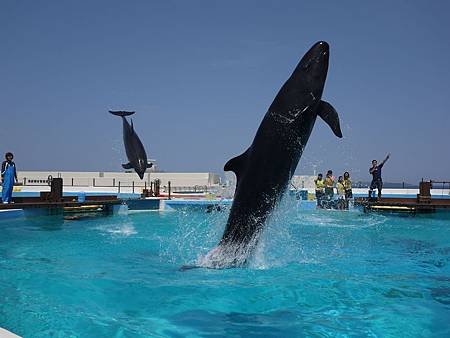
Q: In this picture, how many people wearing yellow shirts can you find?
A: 4